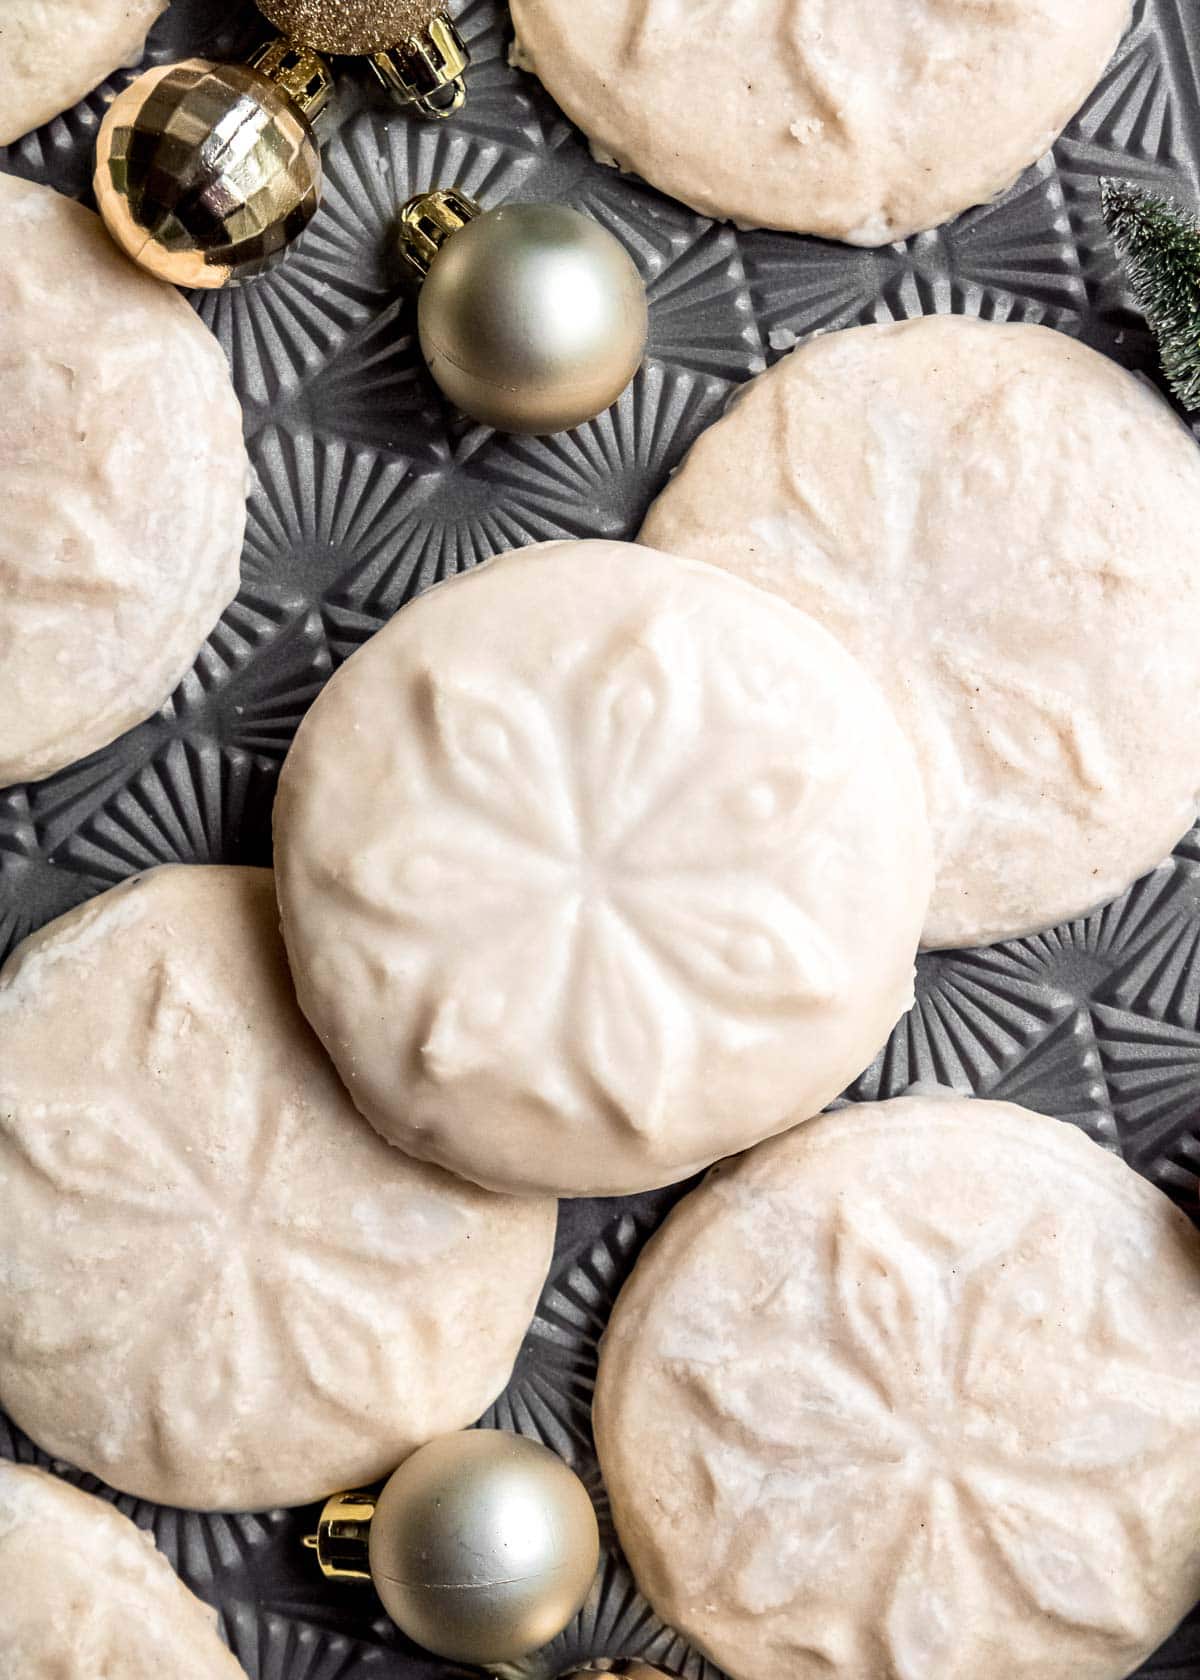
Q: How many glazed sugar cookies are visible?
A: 8